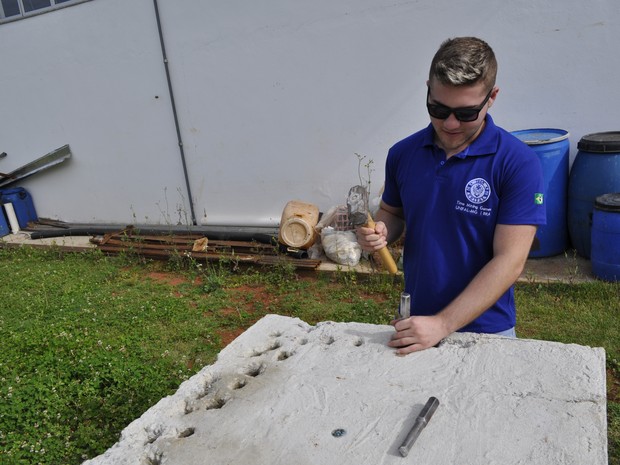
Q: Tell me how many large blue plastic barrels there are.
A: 3